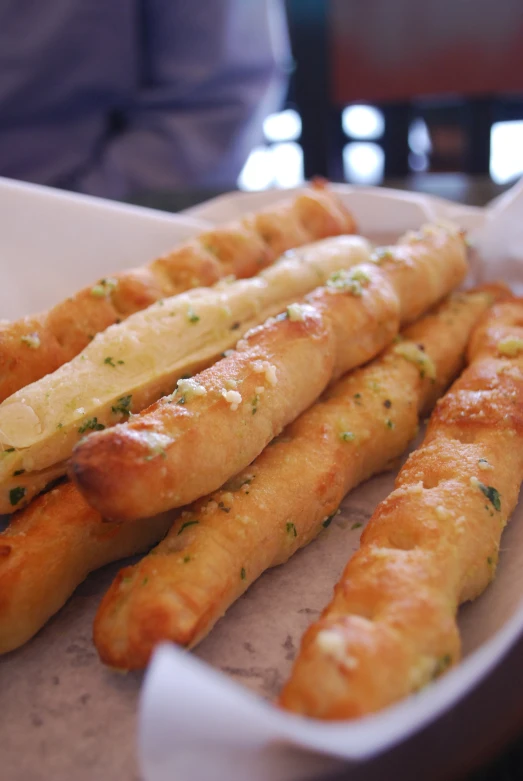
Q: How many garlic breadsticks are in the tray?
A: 6